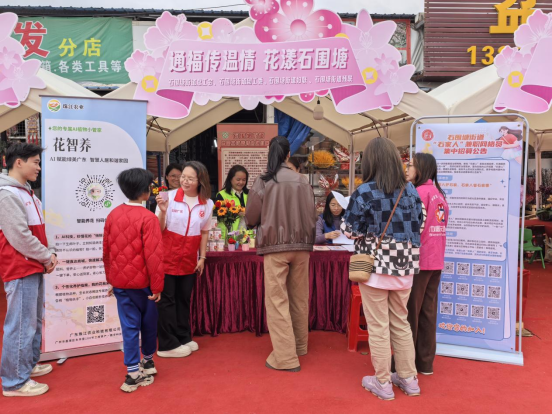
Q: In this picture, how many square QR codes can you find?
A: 13